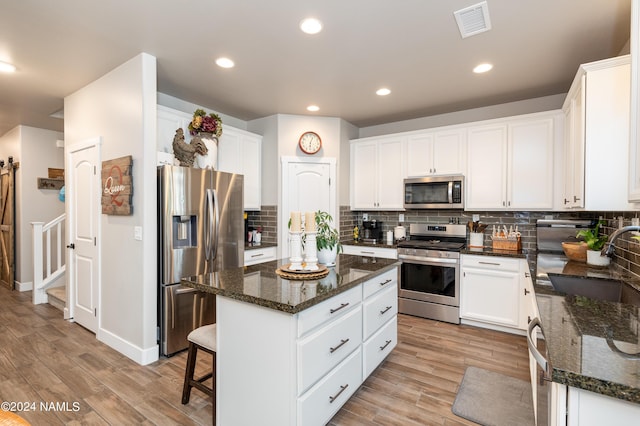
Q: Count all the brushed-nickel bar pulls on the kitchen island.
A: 6